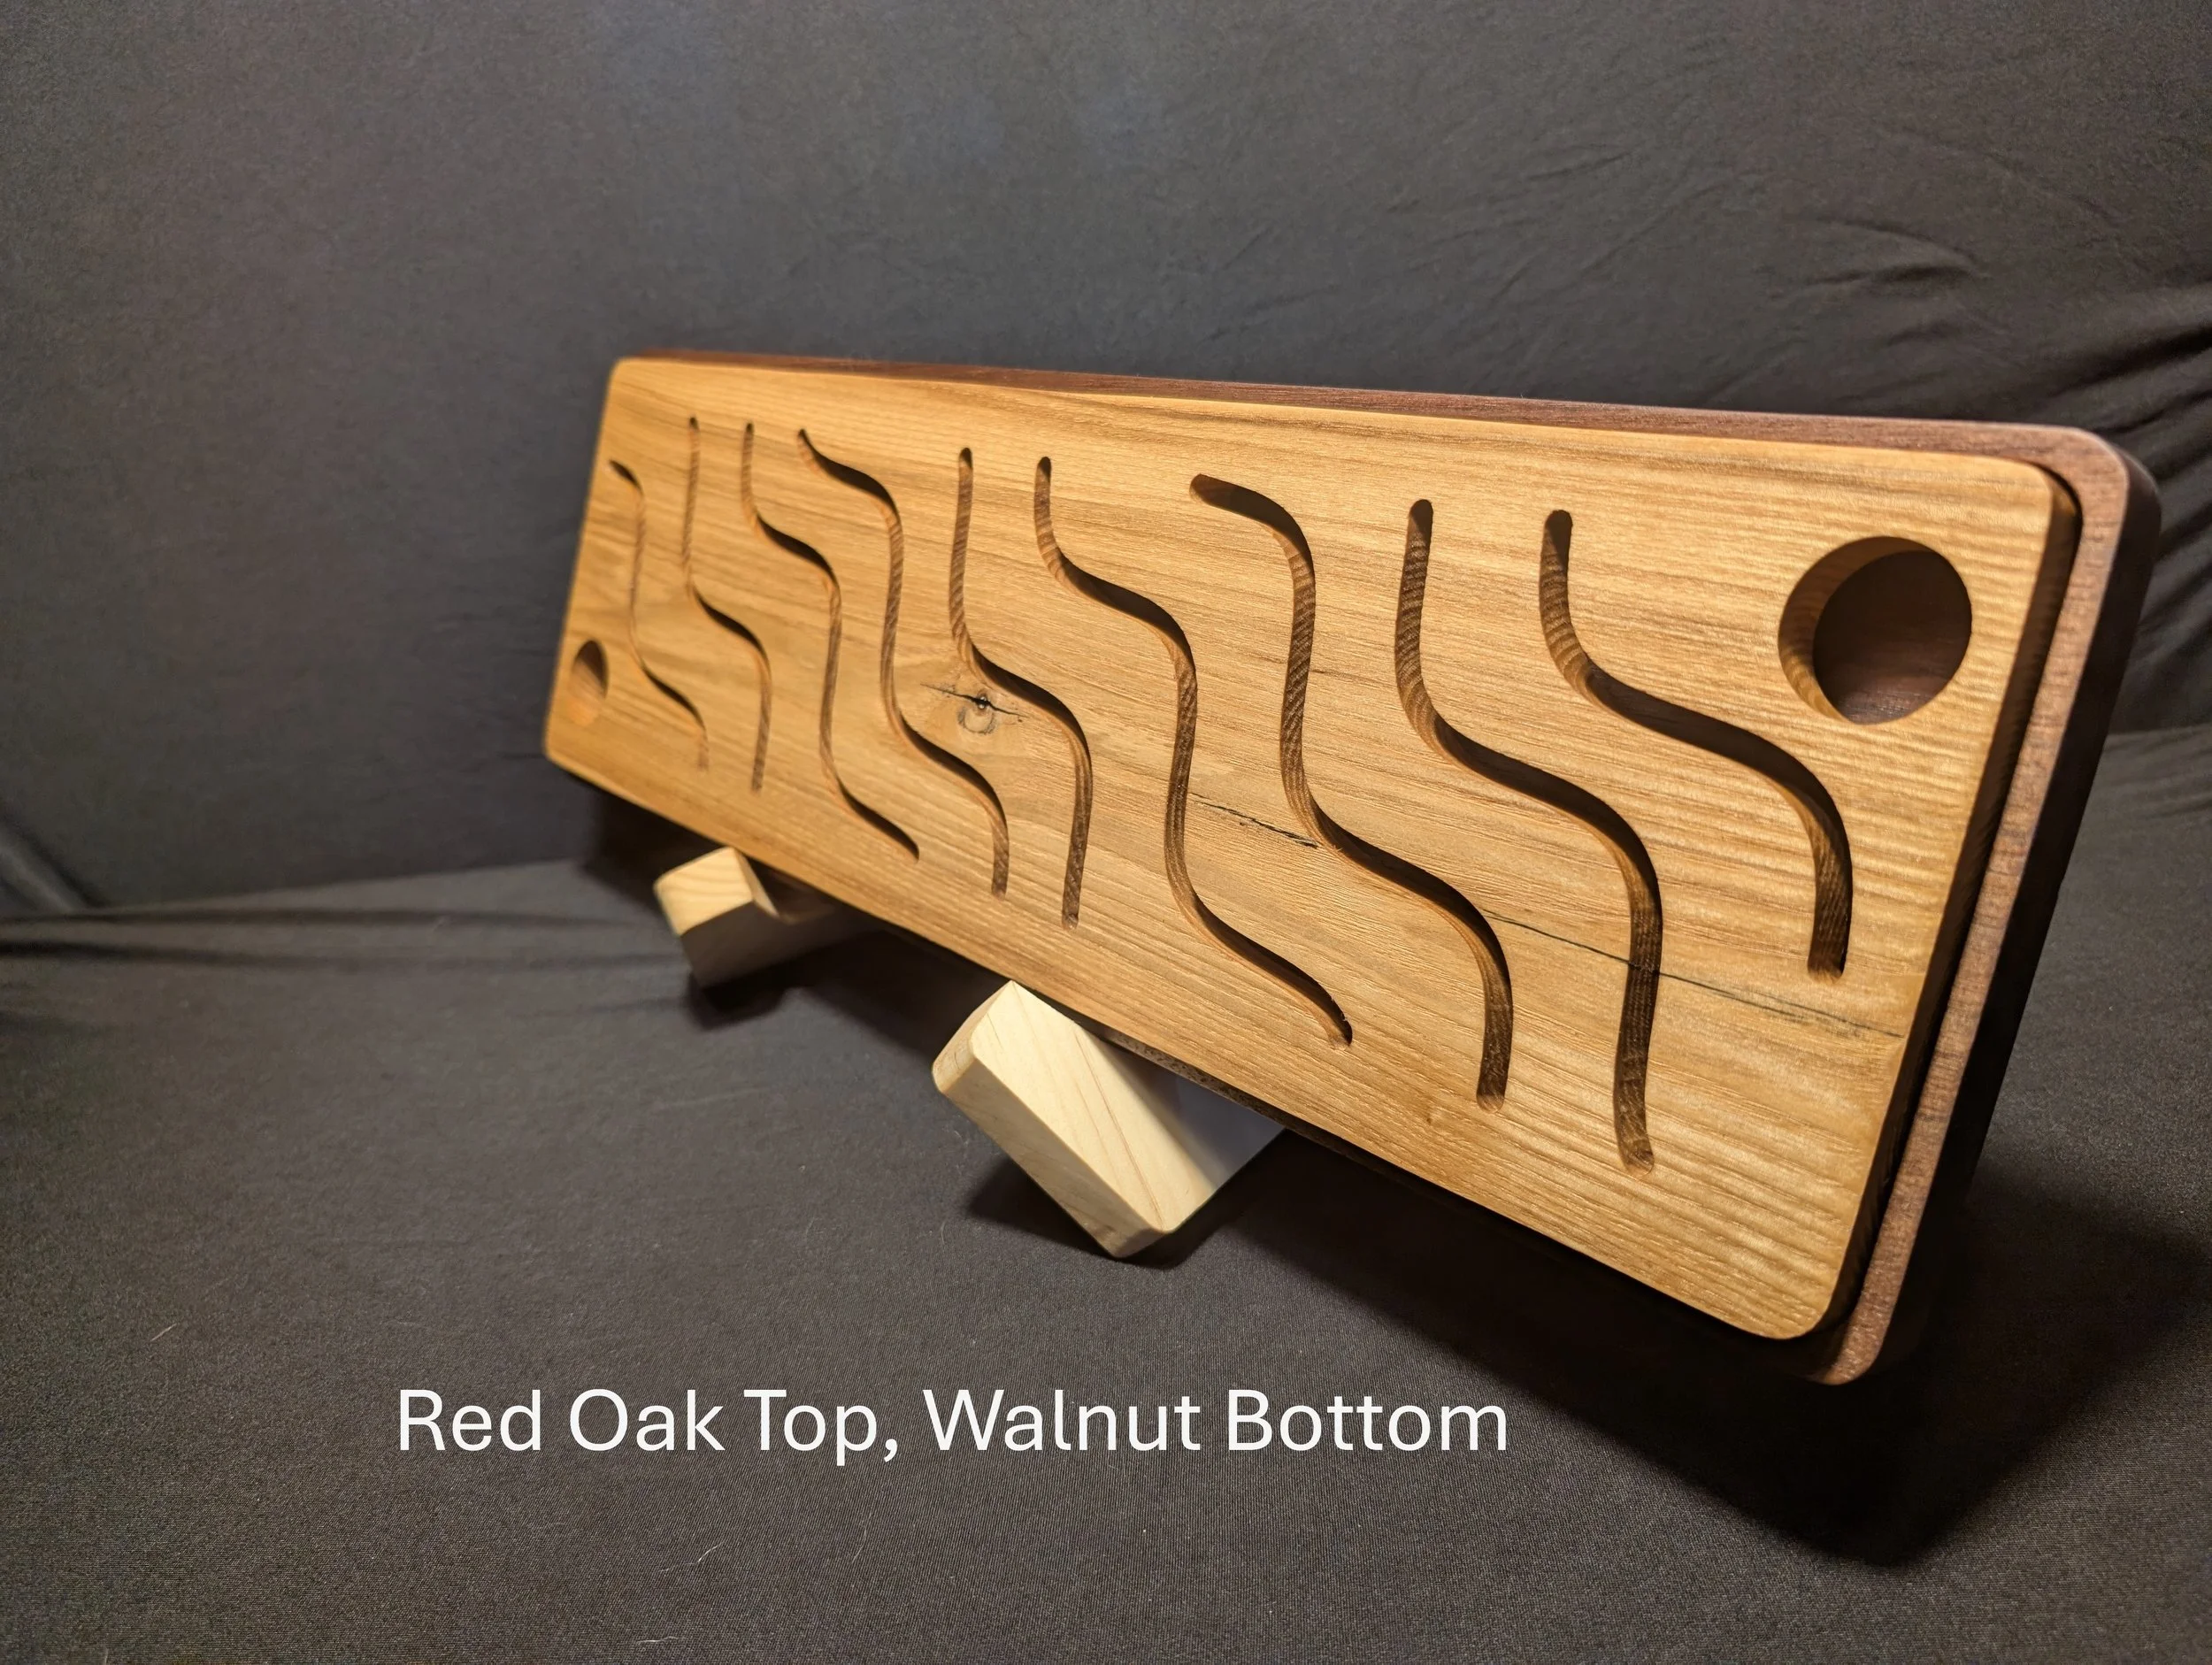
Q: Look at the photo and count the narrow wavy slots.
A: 9